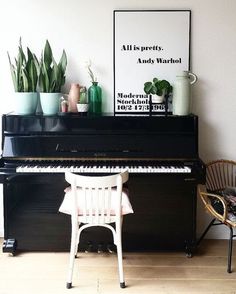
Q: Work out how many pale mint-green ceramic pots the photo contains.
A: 2